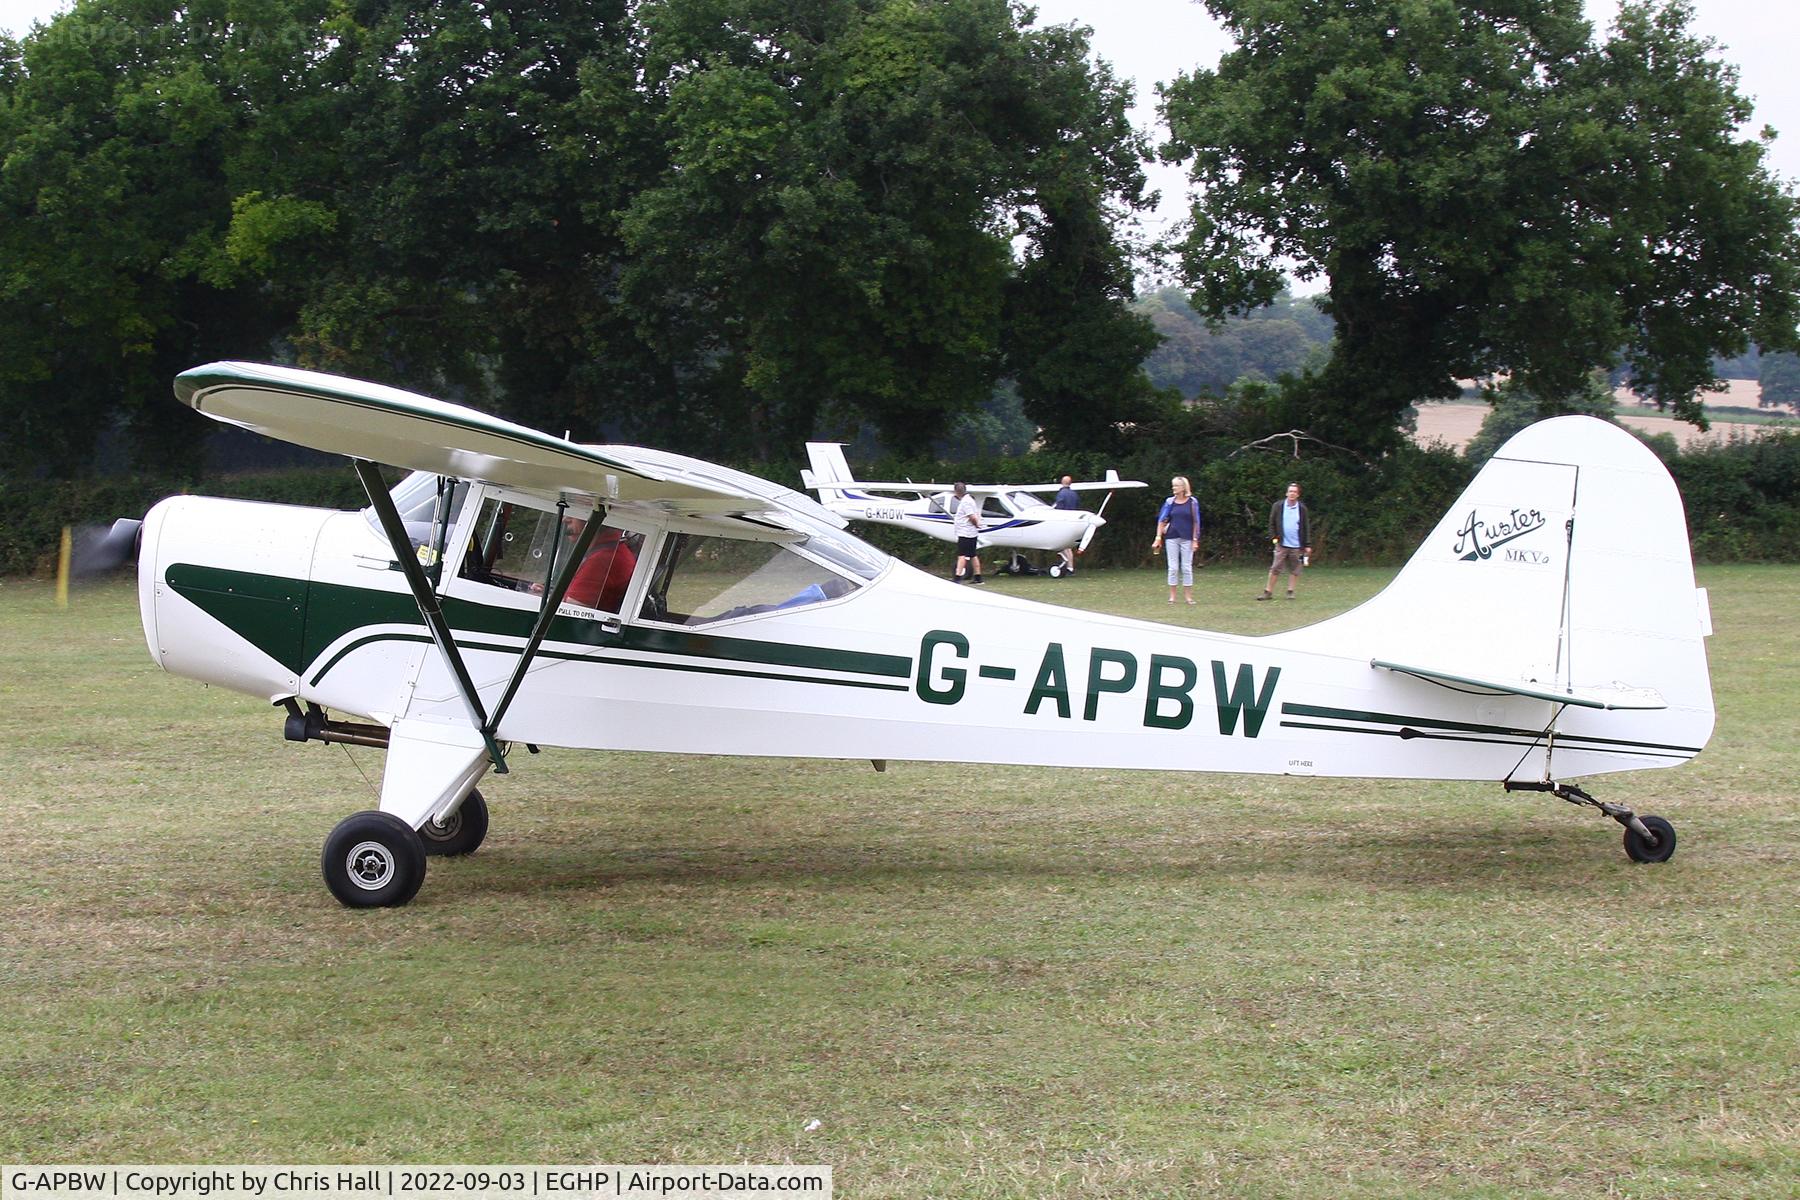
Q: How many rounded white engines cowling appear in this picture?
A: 2